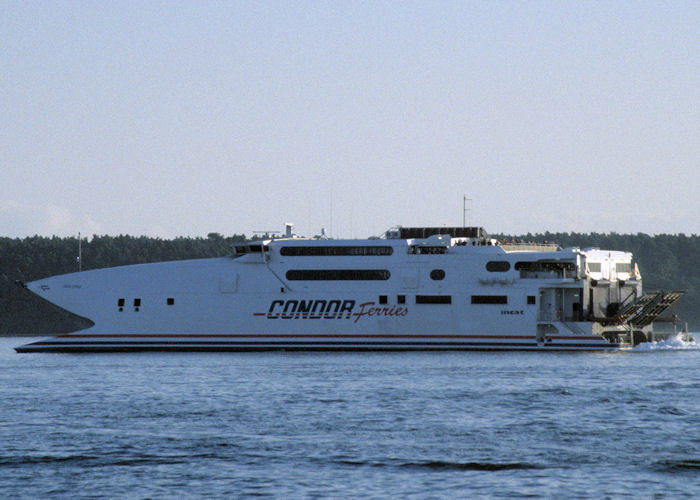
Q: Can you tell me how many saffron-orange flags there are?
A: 0